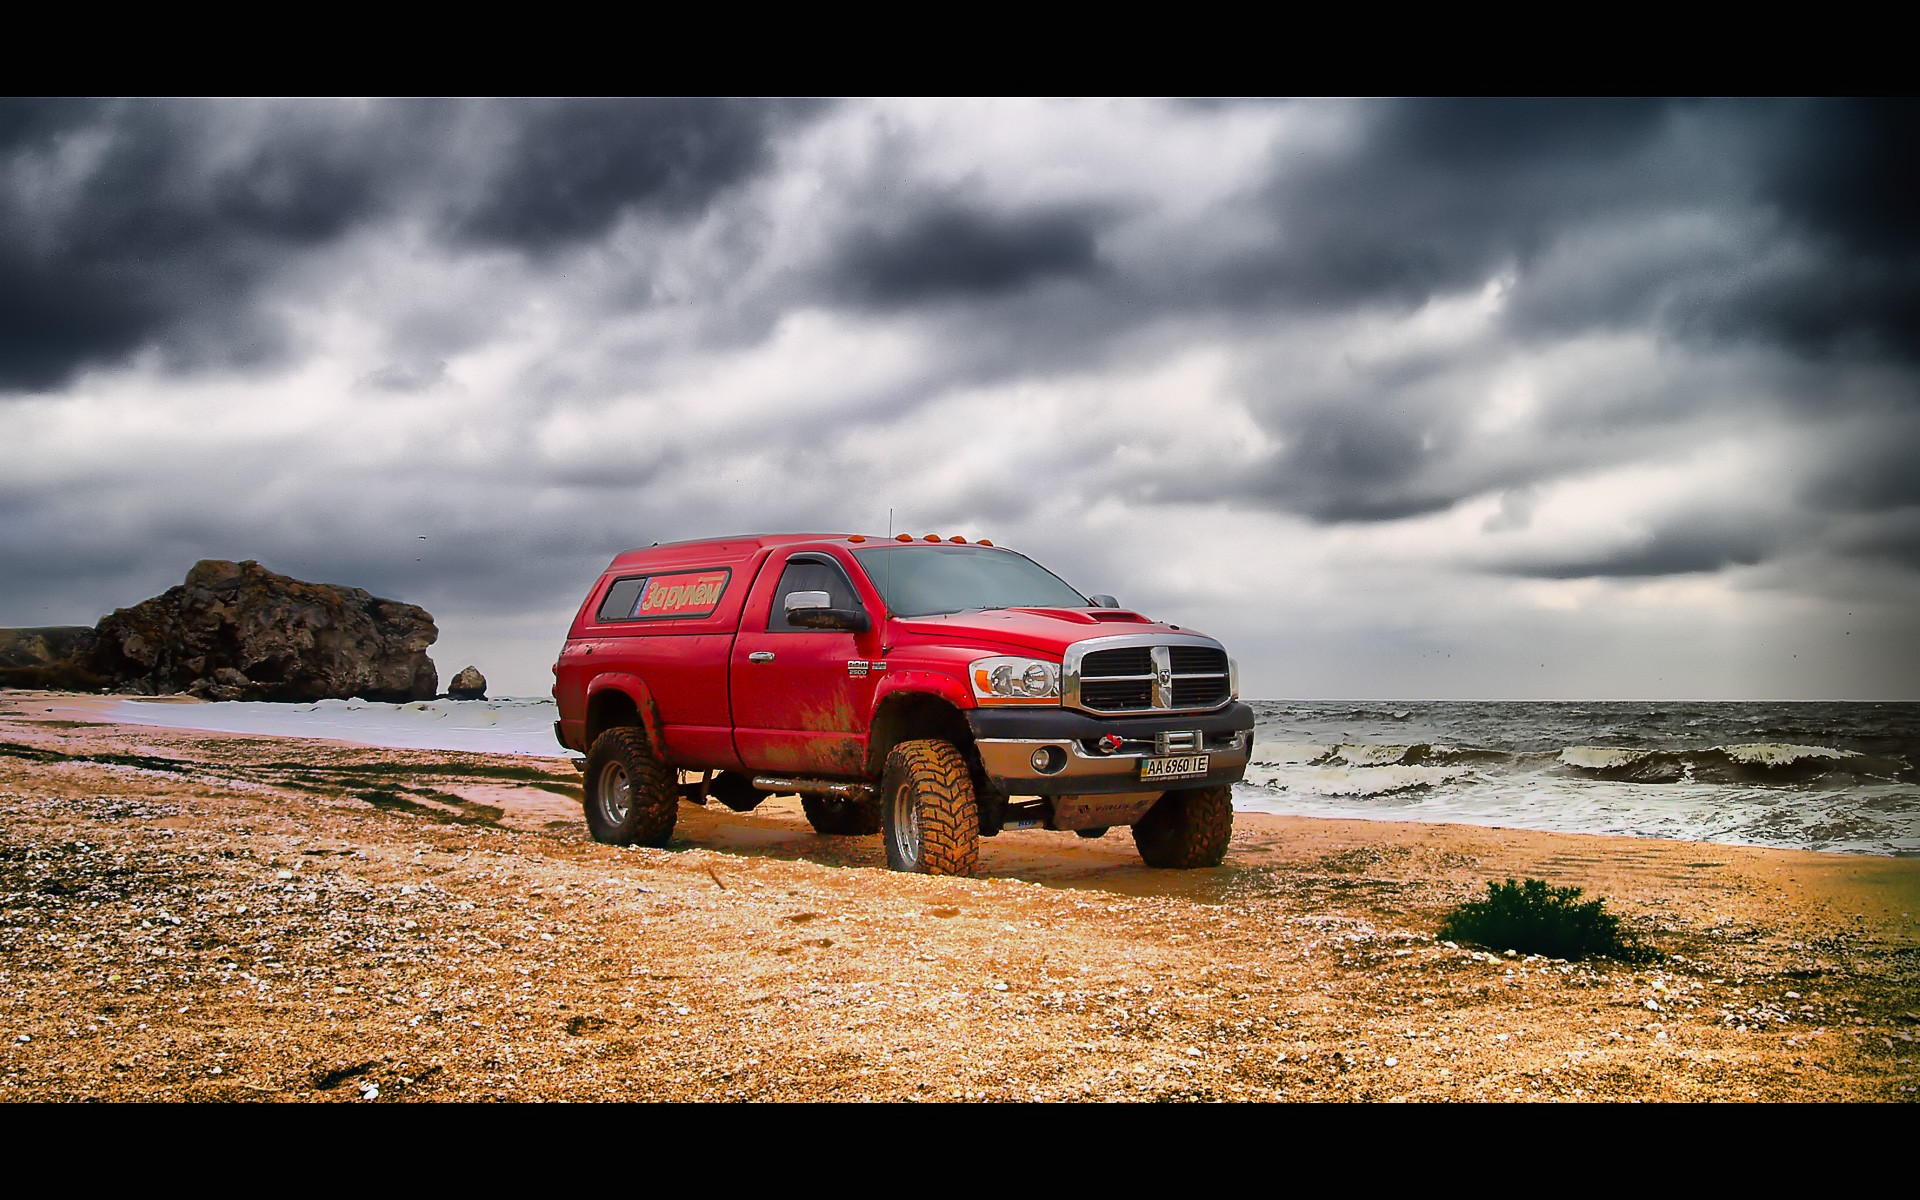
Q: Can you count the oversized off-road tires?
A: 4